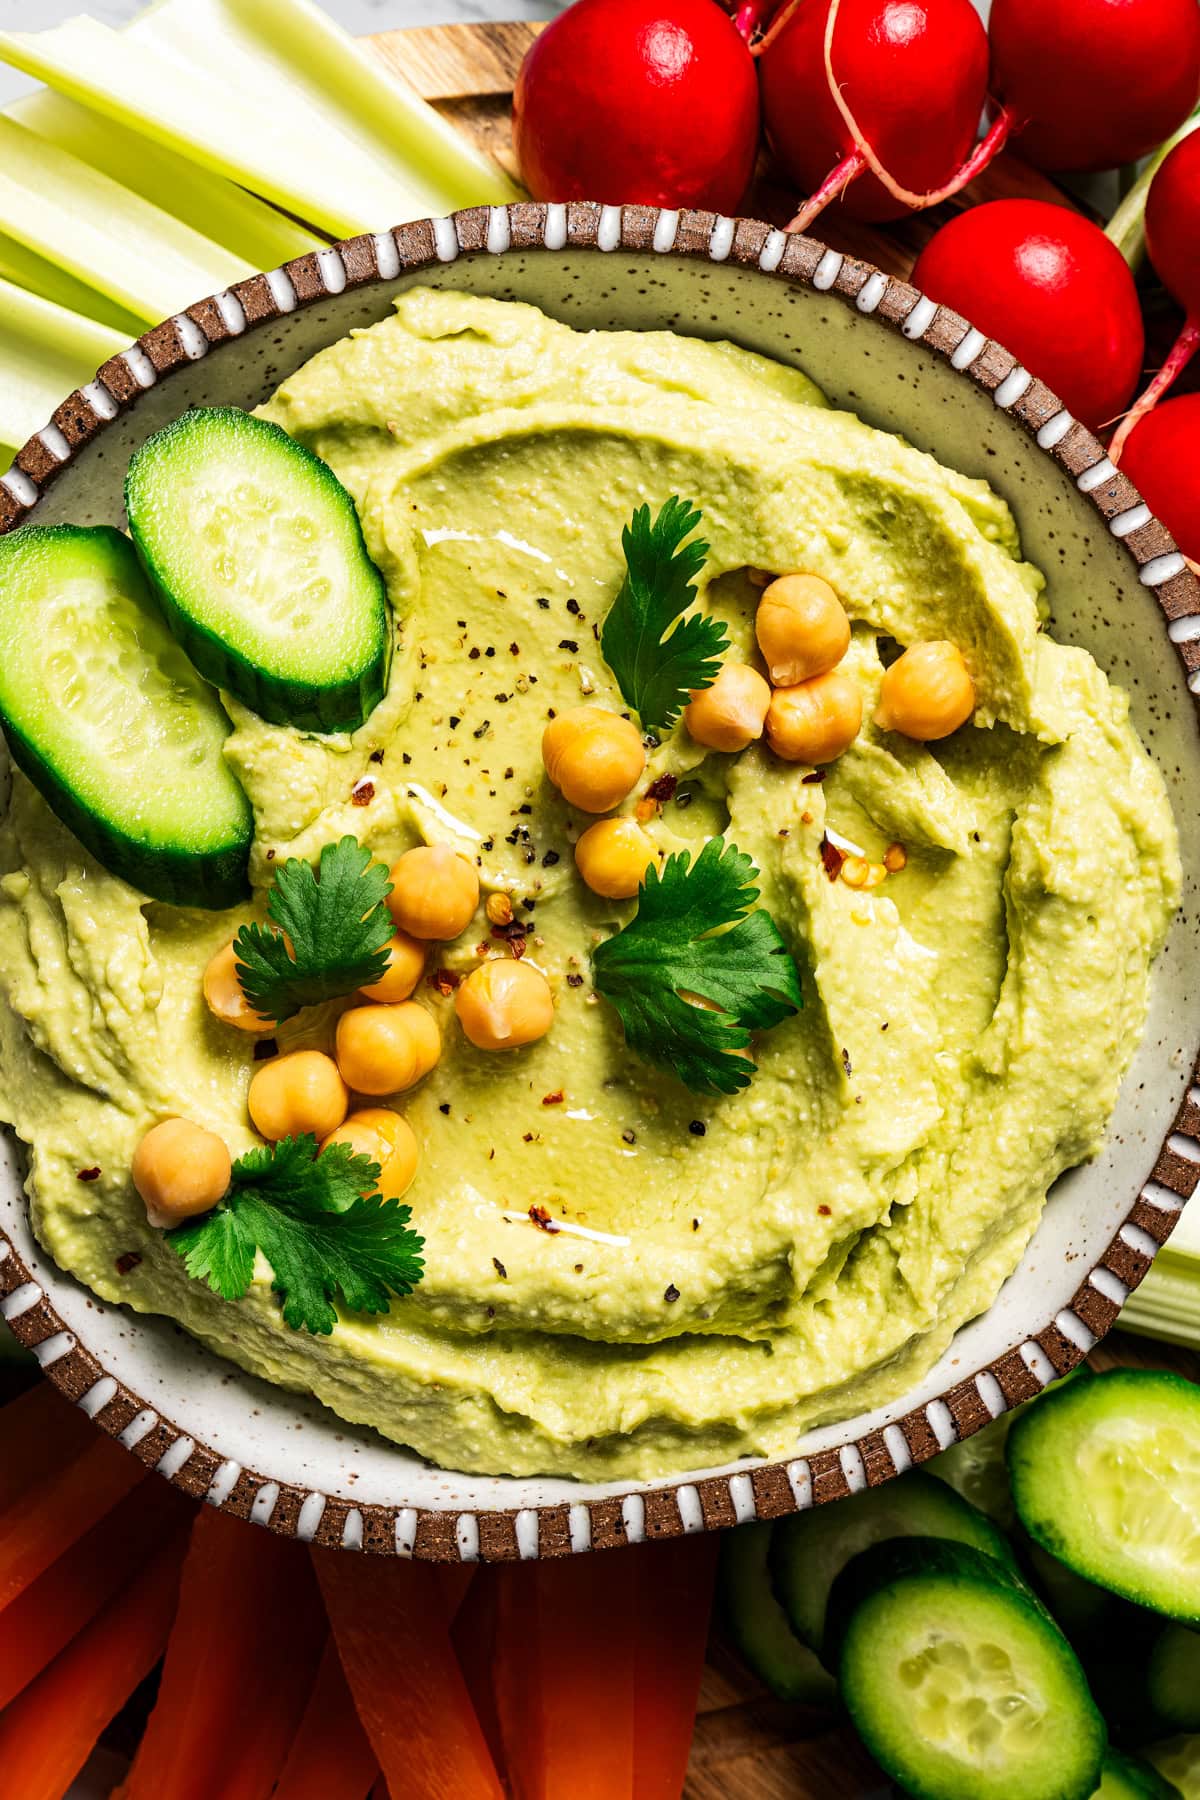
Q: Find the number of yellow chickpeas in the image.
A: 14